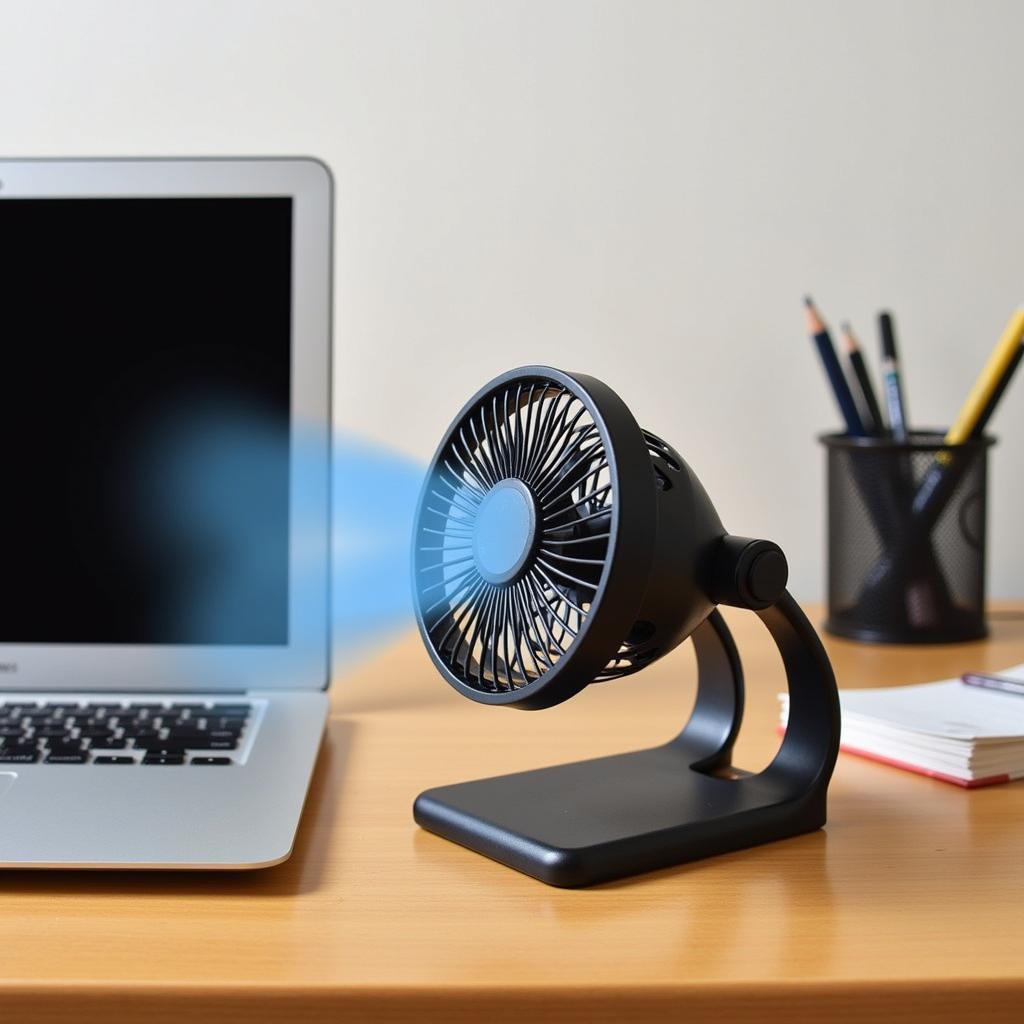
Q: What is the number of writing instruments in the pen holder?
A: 5